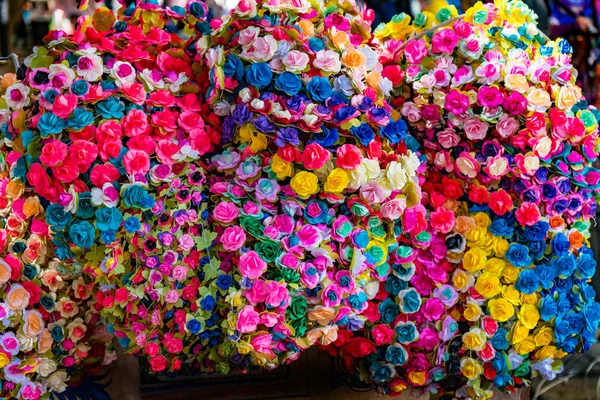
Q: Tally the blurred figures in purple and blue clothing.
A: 1